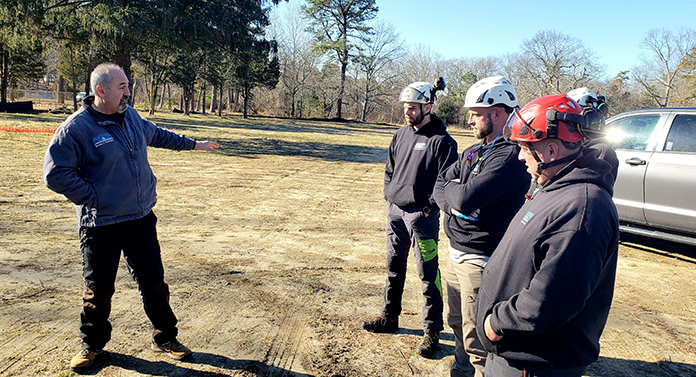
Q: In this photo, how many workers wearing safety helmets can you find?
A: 4